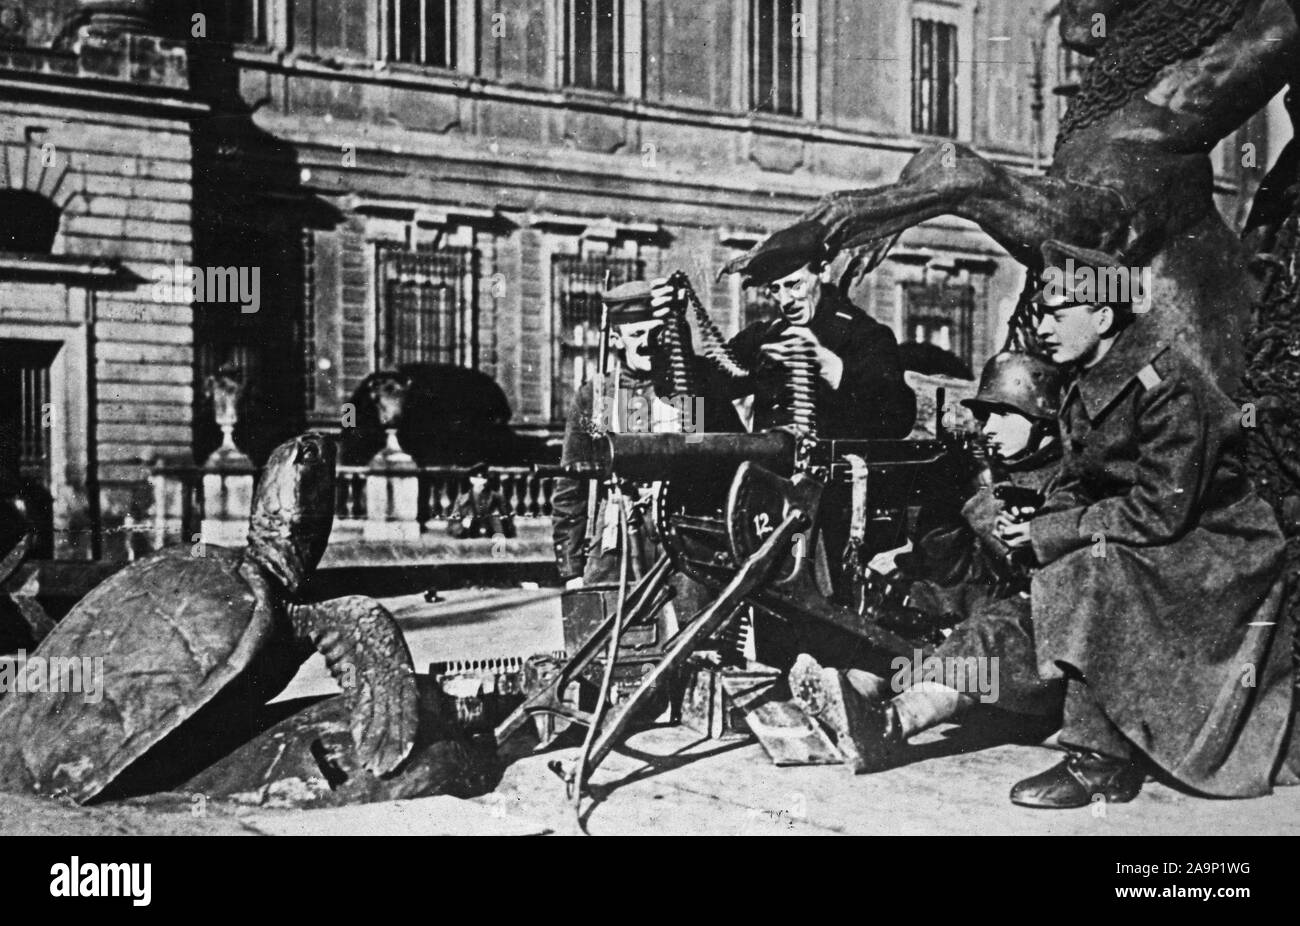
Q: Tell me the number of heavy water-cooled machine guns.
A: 1